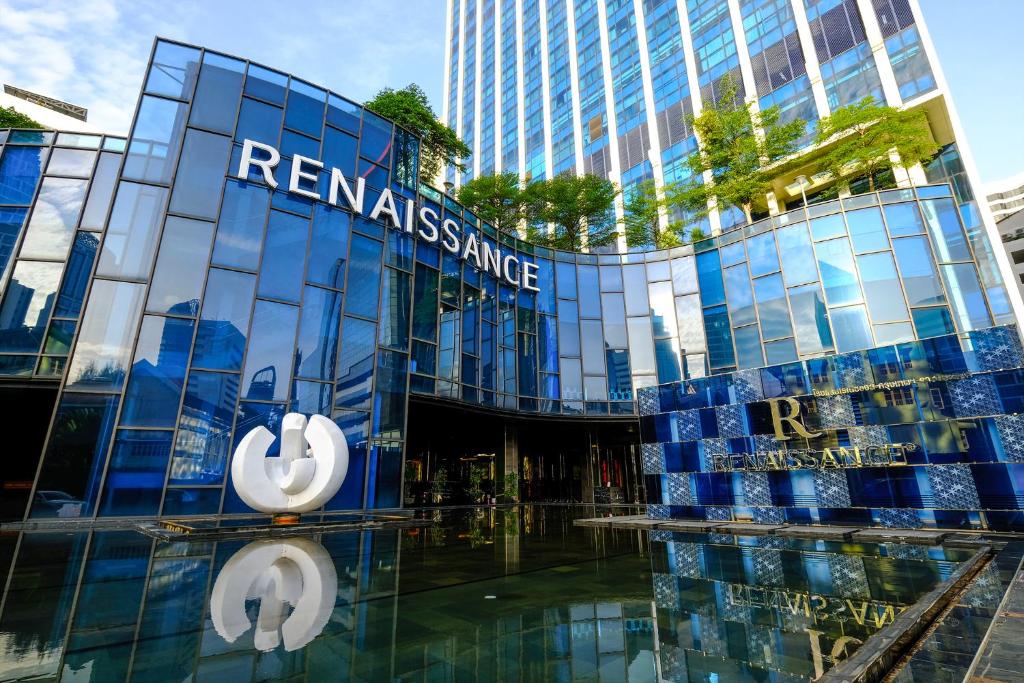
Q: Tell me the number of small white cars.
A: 1